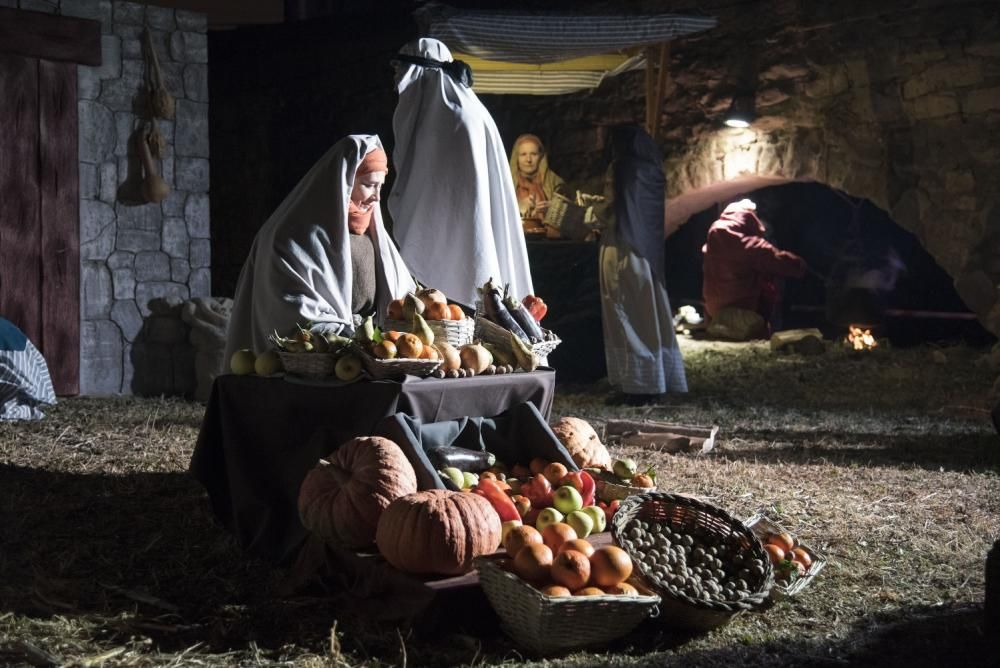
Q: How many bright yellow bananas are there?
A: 0